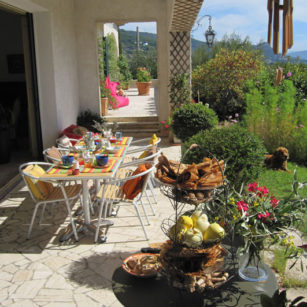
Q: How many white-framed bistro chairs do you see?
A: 6